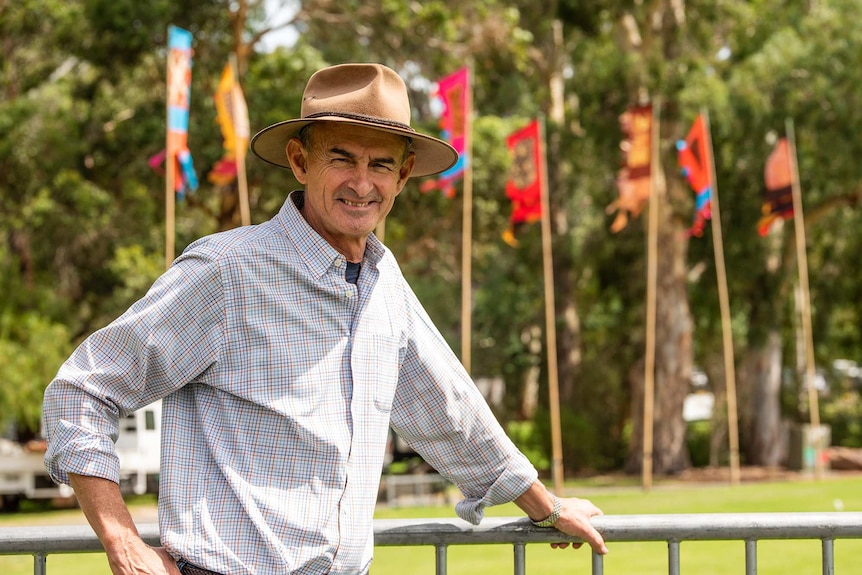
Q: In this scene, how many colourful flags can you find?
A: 7